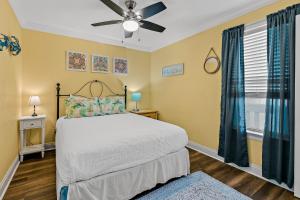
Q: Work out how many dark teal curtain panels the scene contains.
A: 2